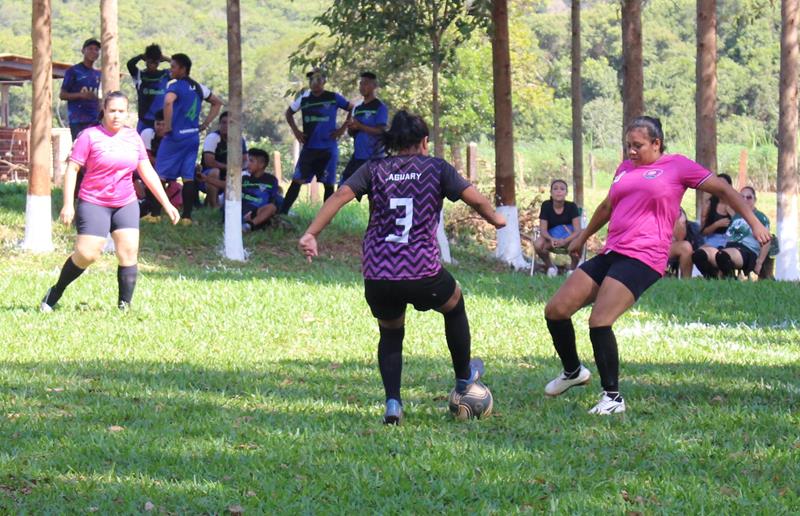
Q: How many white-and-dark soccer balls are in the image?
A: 1